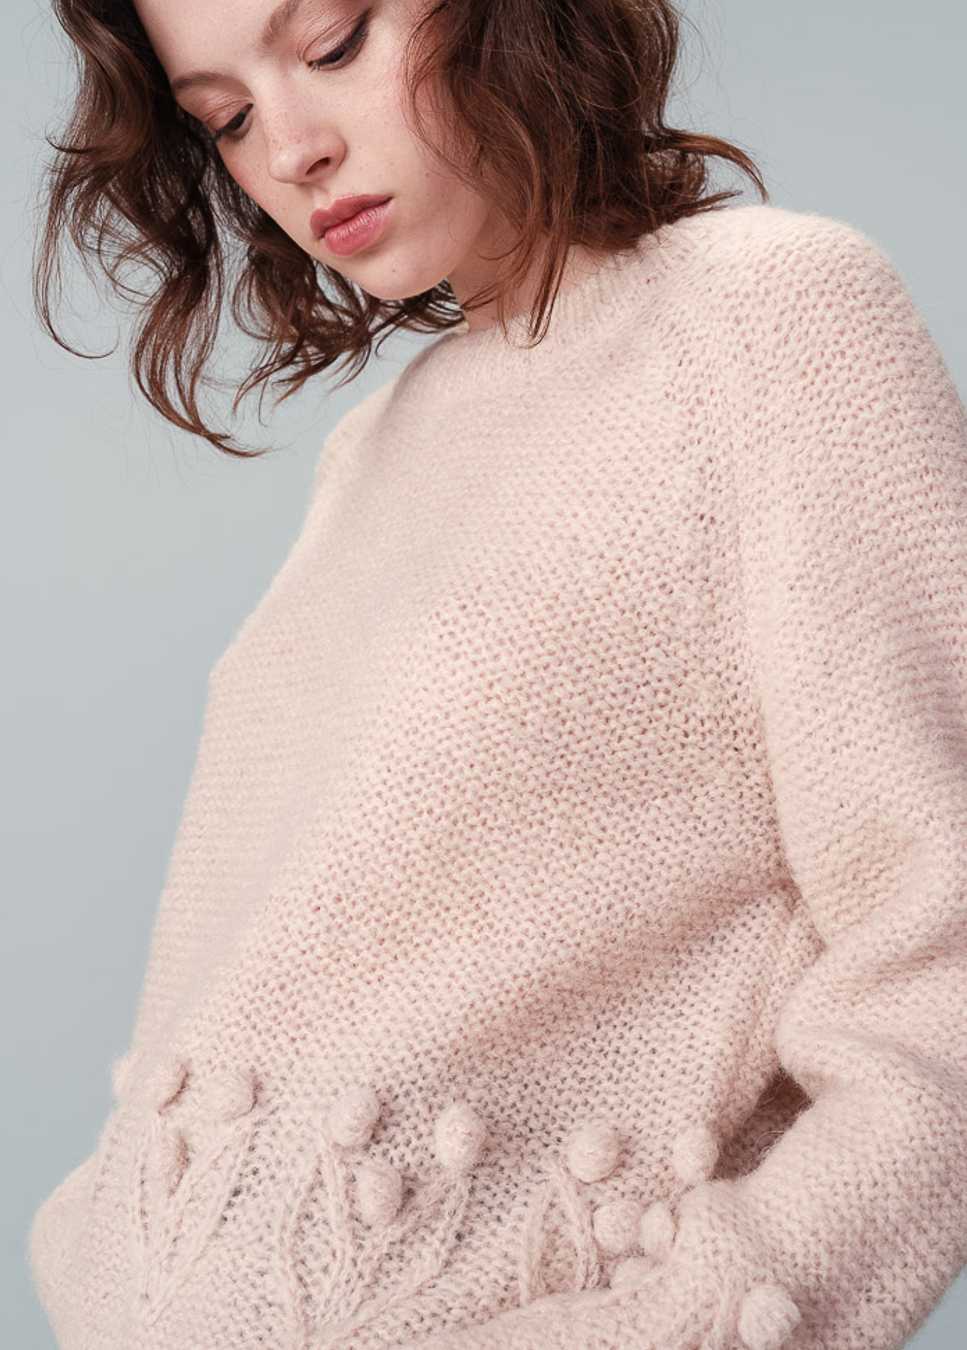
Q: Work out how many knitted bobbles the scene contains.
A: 12